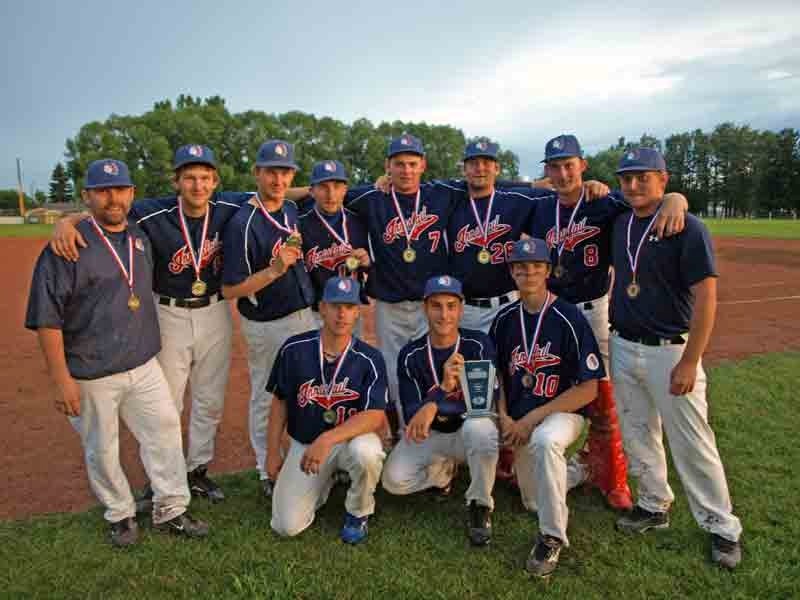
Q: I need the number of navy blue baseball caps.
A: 11